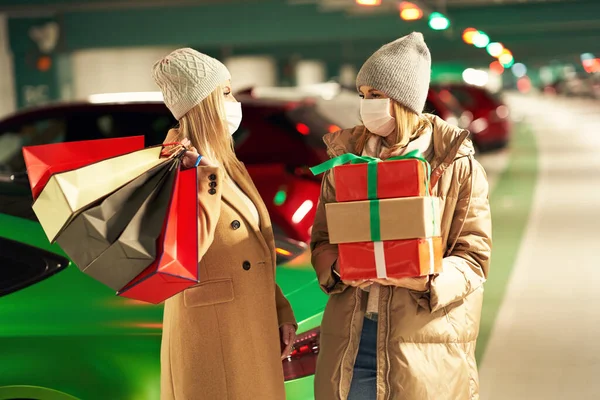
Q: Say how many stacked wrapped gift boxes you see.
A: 3